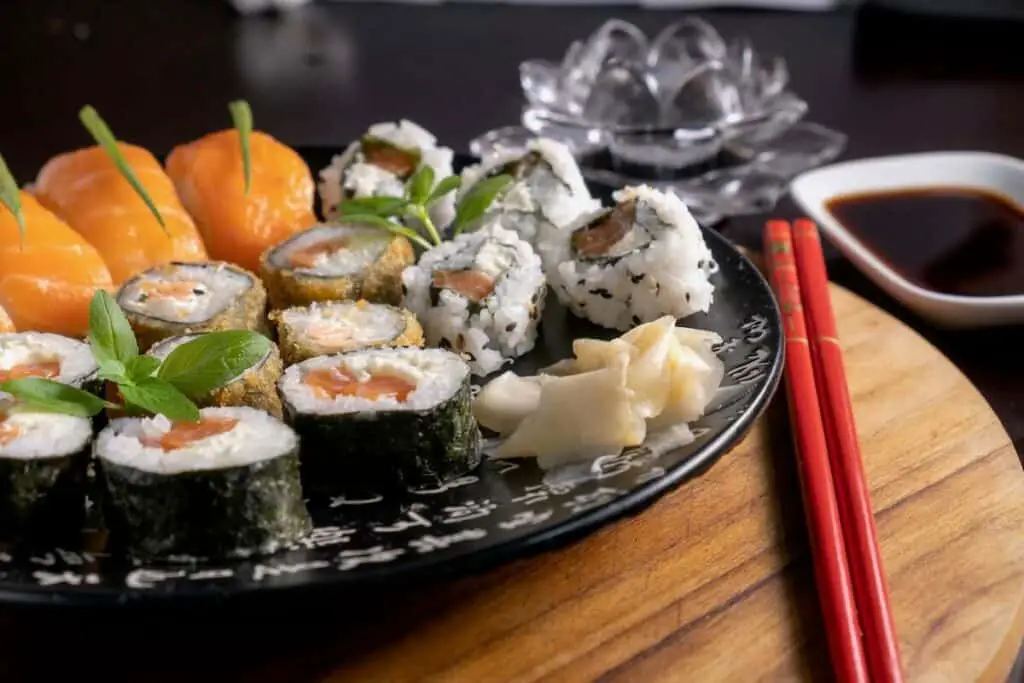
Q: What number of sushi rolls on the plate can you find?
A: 12